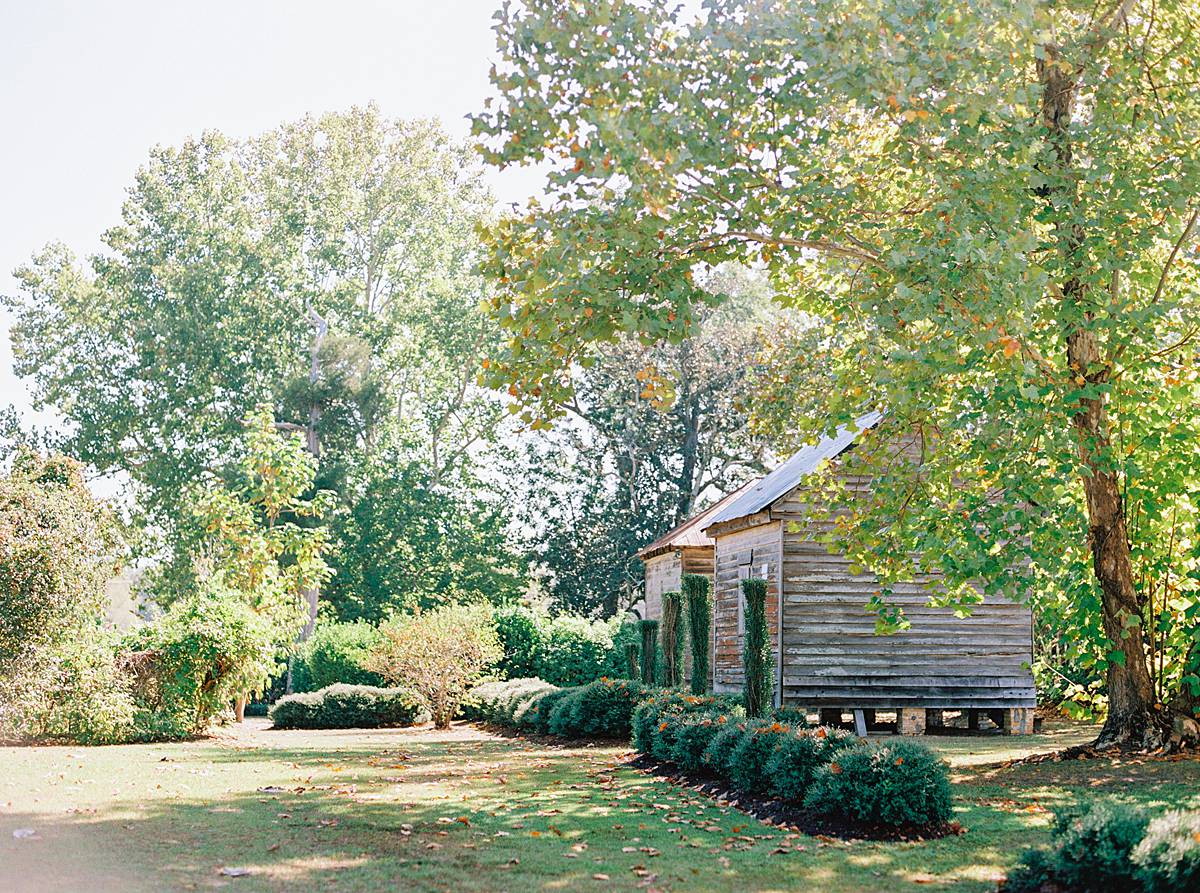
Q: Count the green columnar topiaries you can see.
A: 5